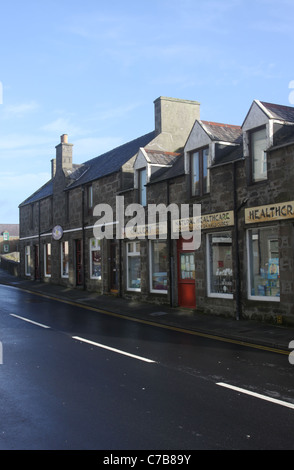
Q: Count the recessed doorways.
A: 4